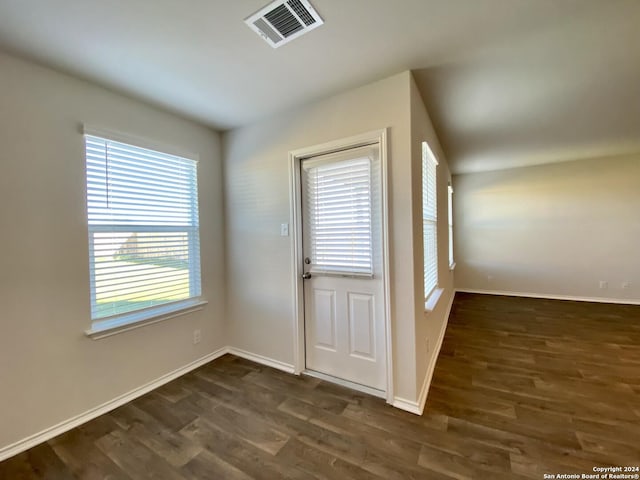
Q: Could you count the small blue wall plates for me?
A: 0